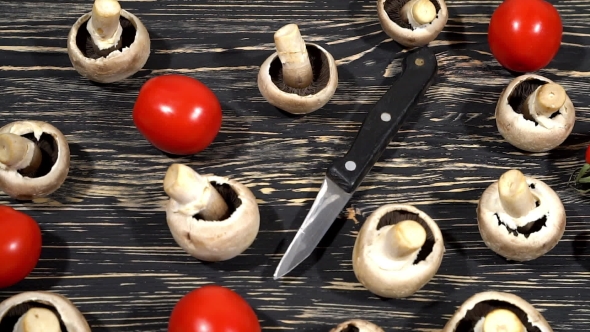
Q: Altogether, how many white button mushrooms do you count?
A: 11